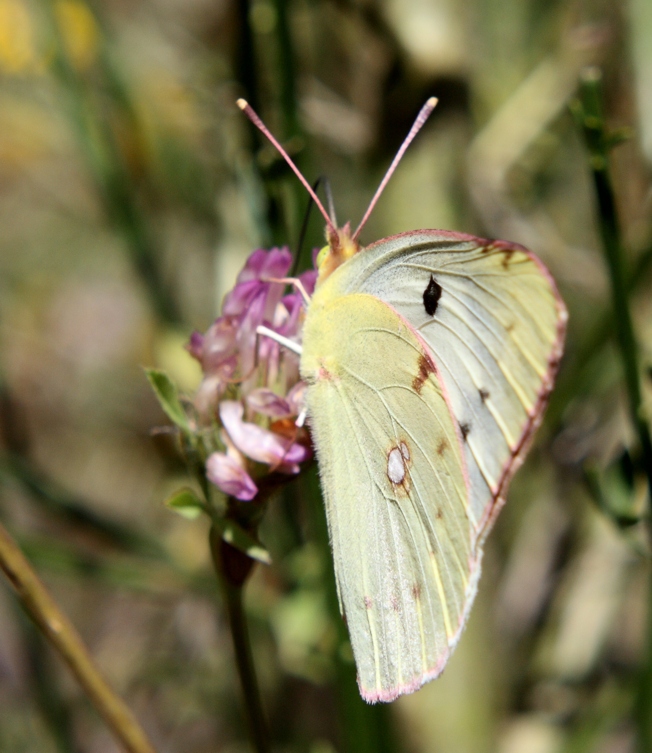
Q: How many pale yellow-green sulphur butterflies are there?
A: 1